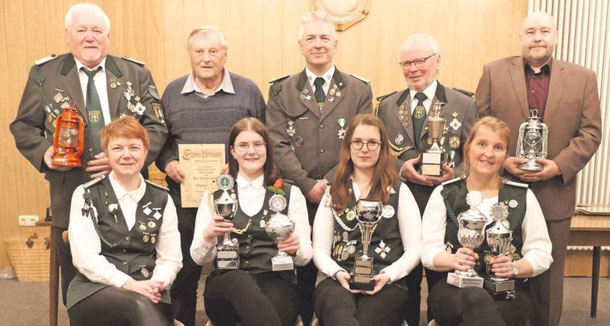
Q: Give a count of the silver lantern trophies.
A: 1